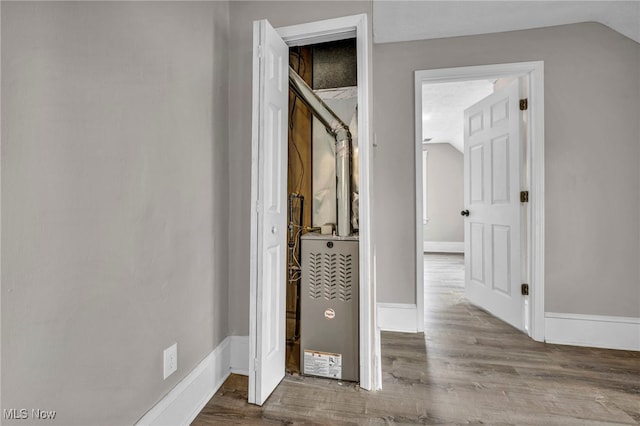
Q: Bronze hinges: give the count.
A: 3